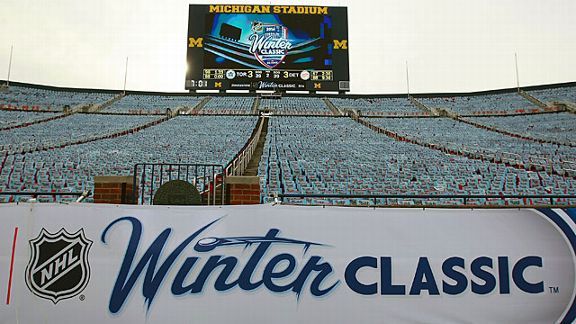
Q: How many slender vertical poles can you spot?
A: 4